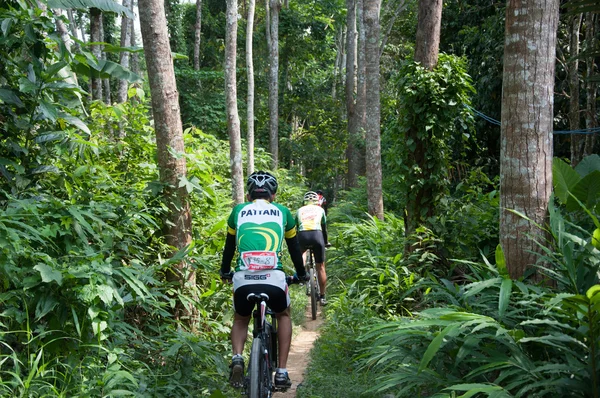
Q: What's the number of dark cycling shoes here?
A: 2